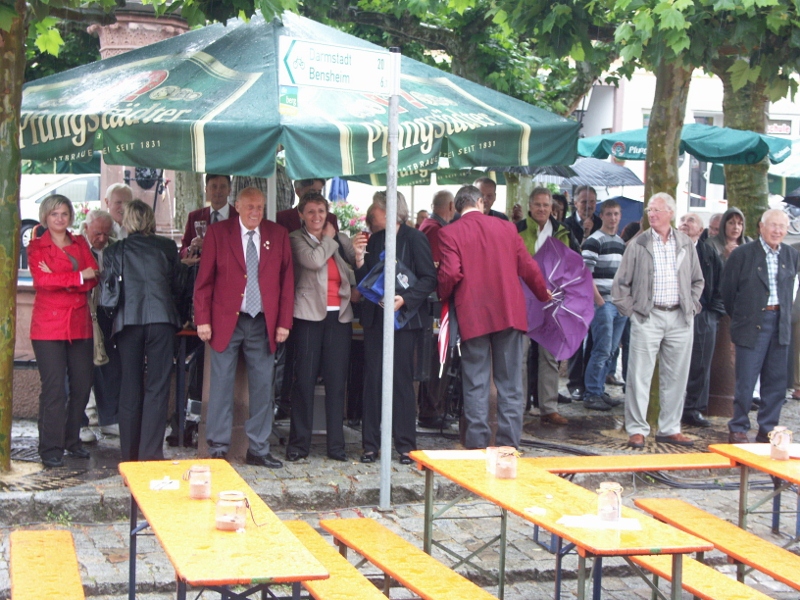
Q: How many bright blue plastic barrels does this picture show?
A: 0